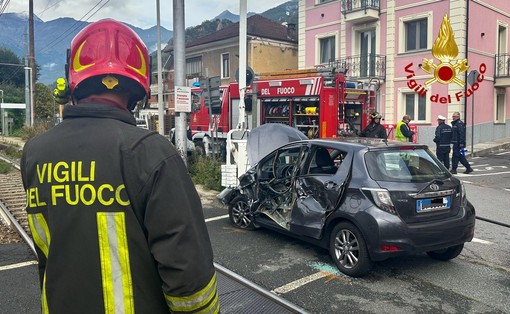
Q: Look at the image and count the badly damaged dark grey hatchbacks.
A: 1